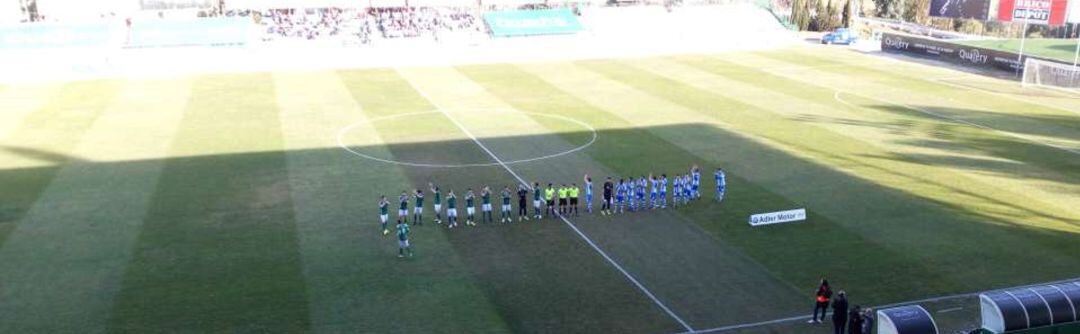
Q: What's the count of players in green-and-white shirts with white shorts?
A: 10